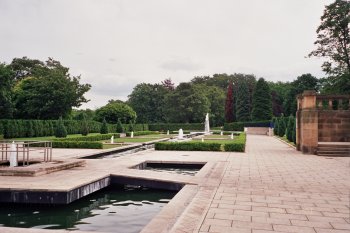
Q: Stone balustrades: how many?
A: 1